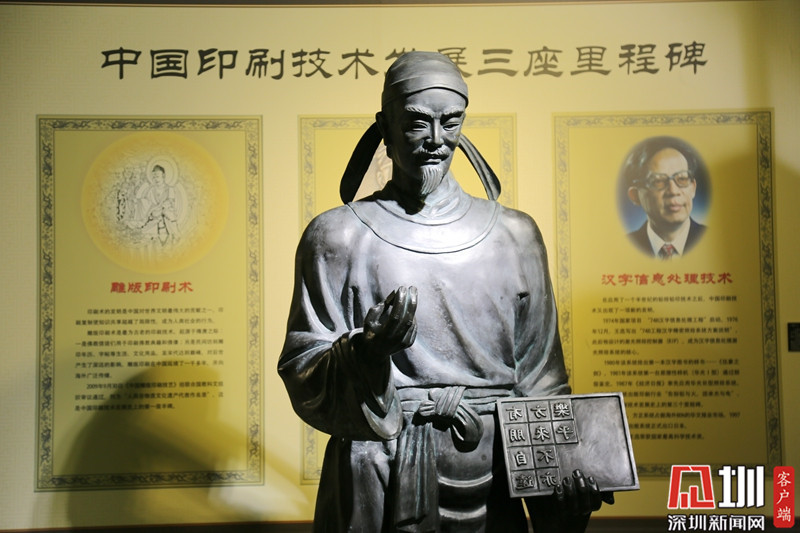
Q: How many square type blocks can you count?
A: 10